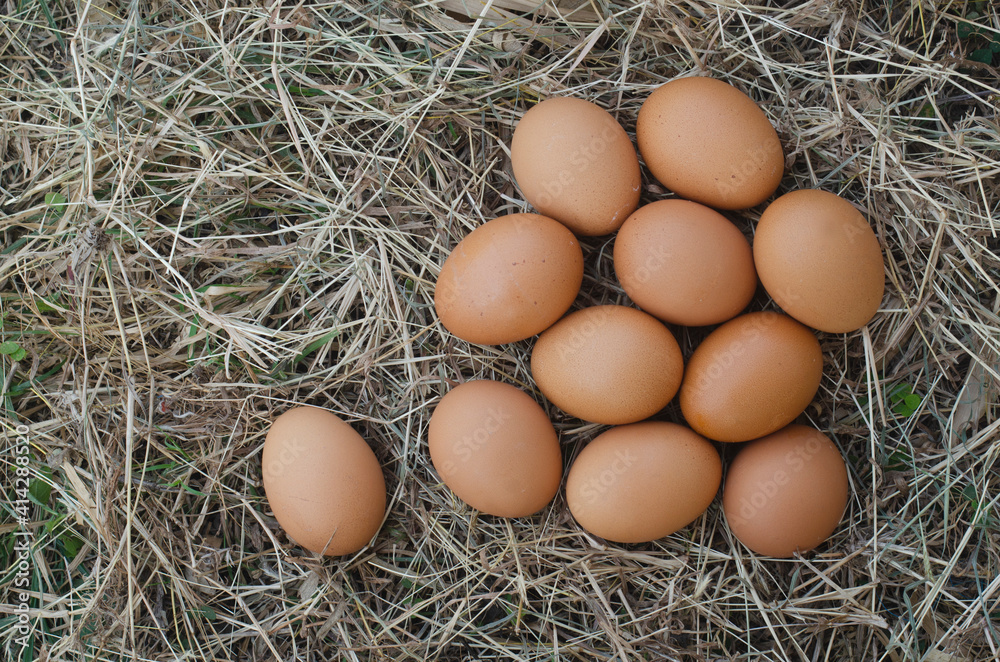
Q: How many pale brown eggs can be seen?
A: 11